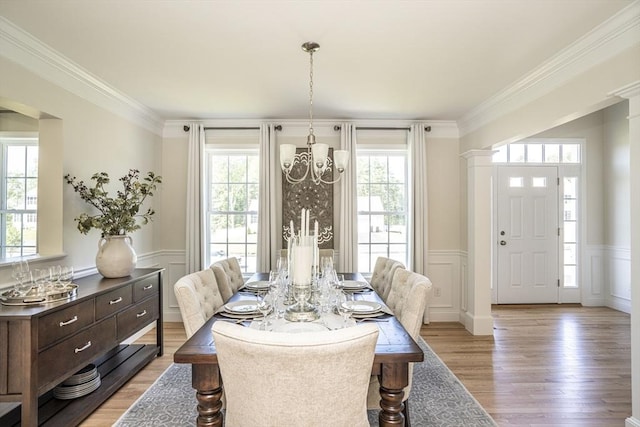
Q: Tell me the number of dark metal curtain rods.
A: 2